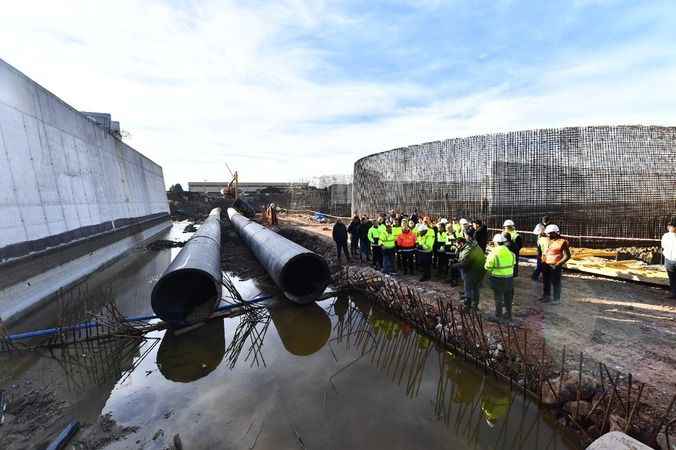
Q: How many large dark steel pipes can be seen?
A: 2